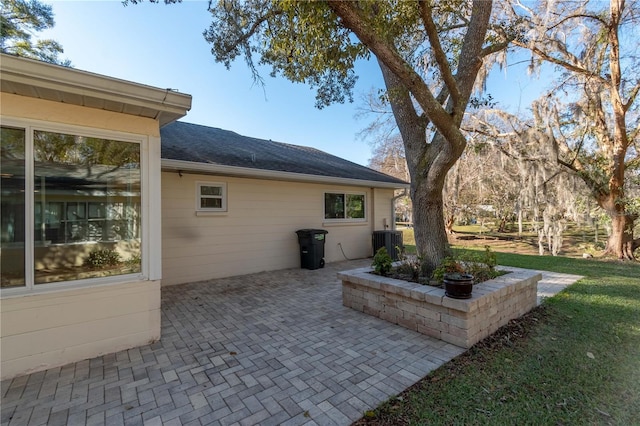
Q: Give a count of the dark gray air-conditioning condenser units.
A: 1